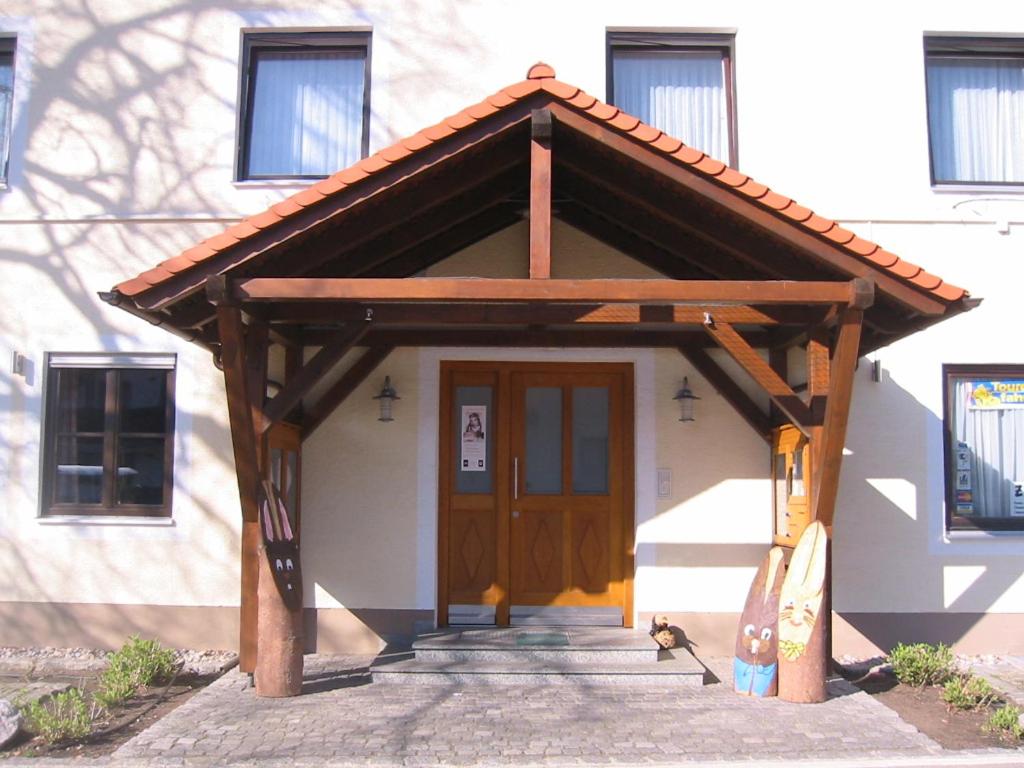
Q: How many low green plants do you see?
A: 6